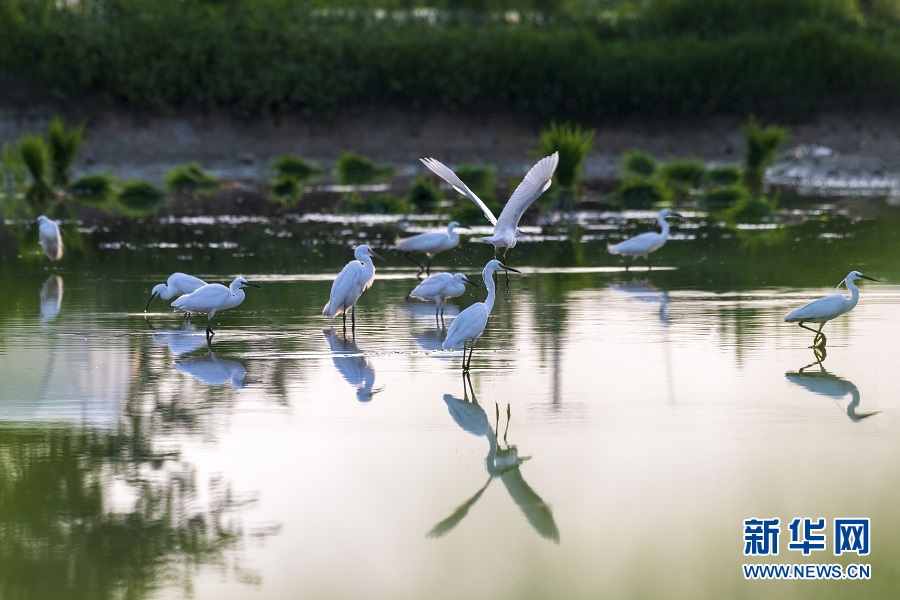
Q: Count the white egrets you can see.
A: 10